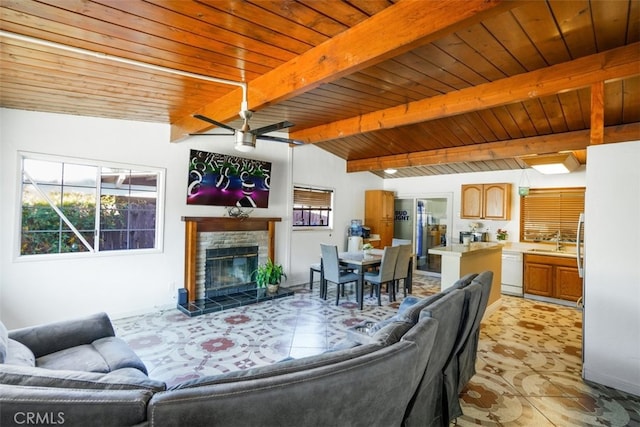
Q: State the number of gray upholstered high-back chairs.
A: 4